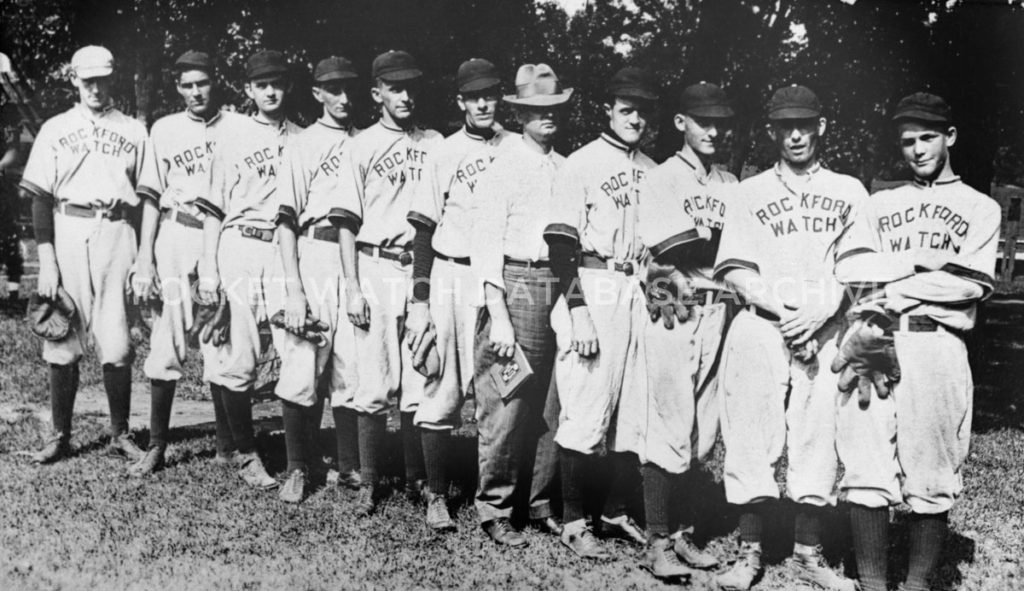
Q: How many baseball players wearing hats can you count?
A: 10